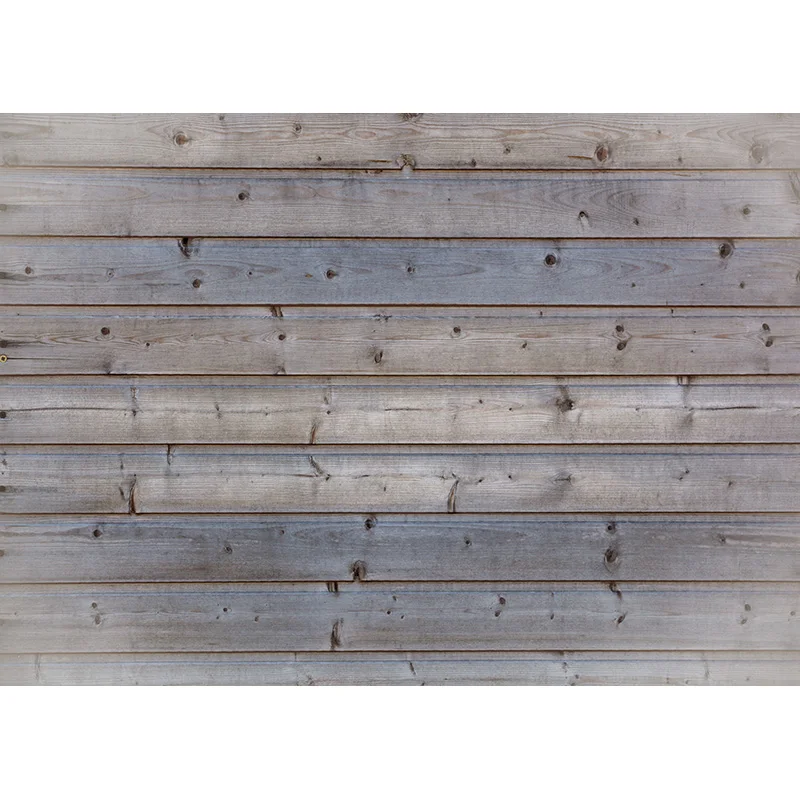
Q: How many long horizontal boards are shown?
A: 9